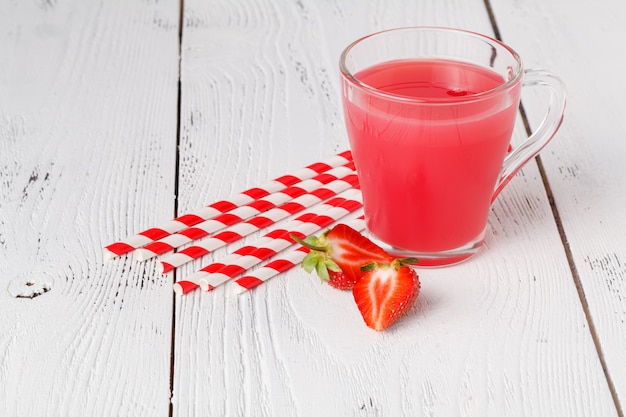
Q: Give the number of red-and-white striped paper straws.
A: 6